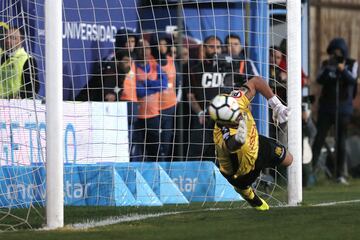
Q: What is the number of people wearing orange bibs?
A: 3